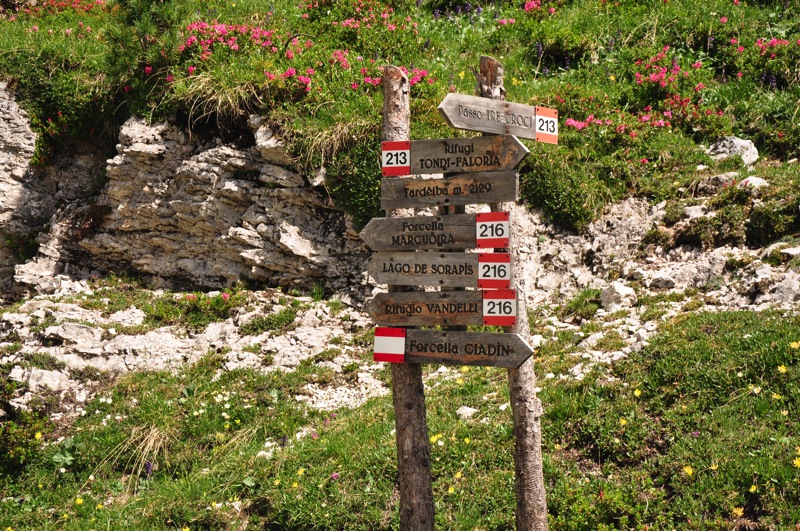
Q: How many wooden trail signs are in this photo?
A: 7